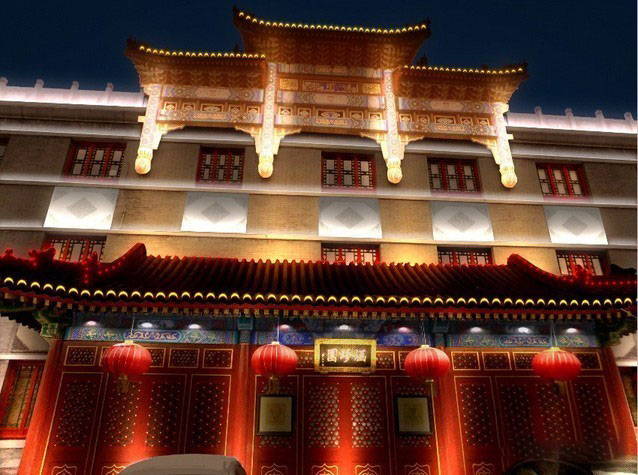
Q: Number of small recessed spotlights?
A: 9